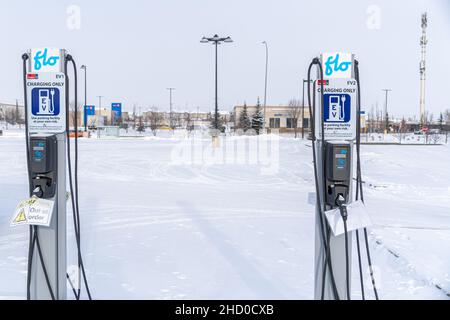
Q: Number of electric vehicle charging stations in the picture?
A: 2